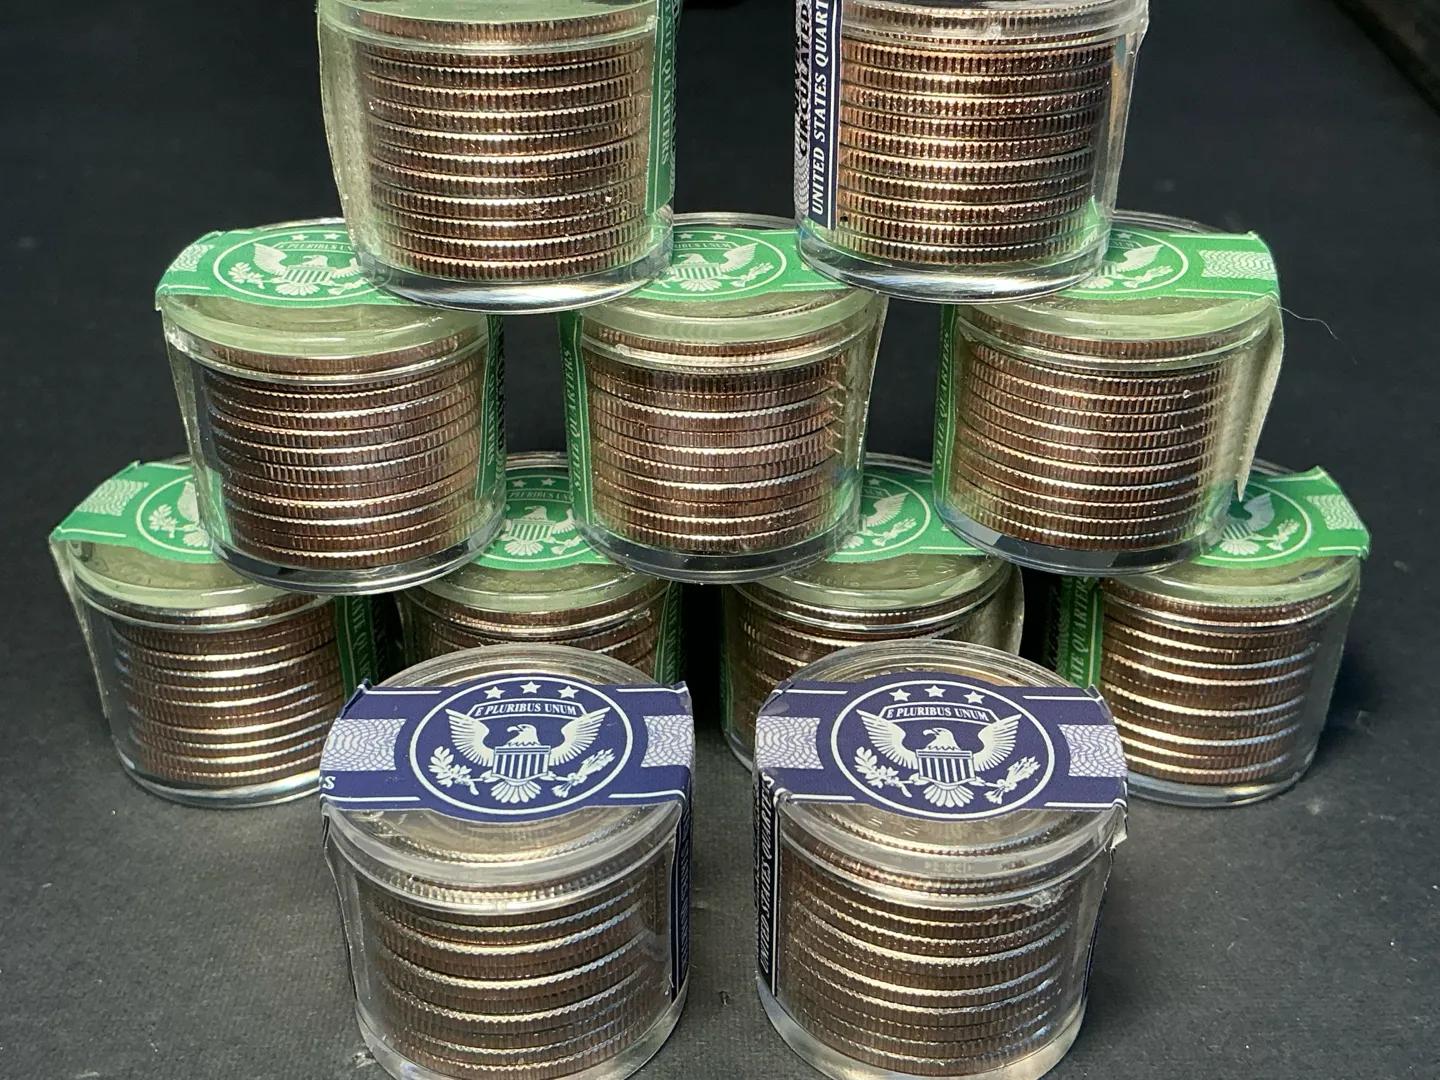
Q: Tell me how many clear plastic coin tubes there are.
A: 11